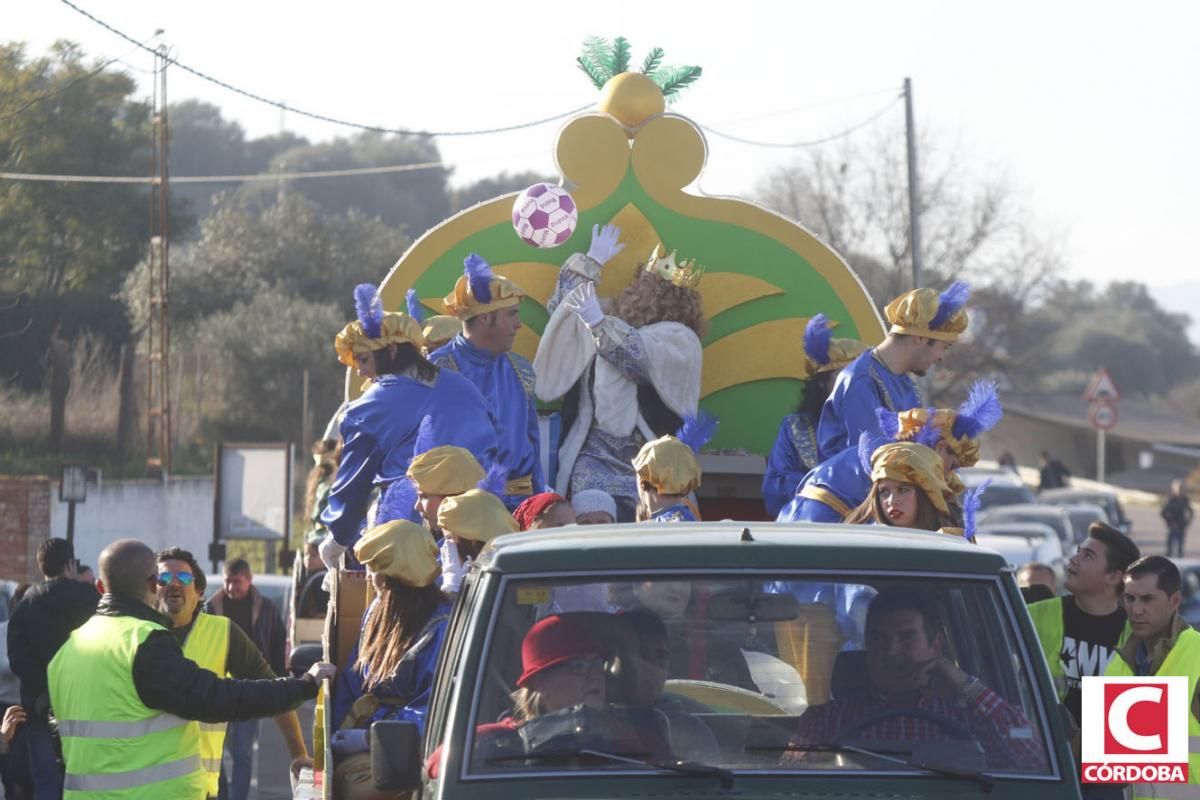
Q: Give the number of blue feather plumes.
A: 14